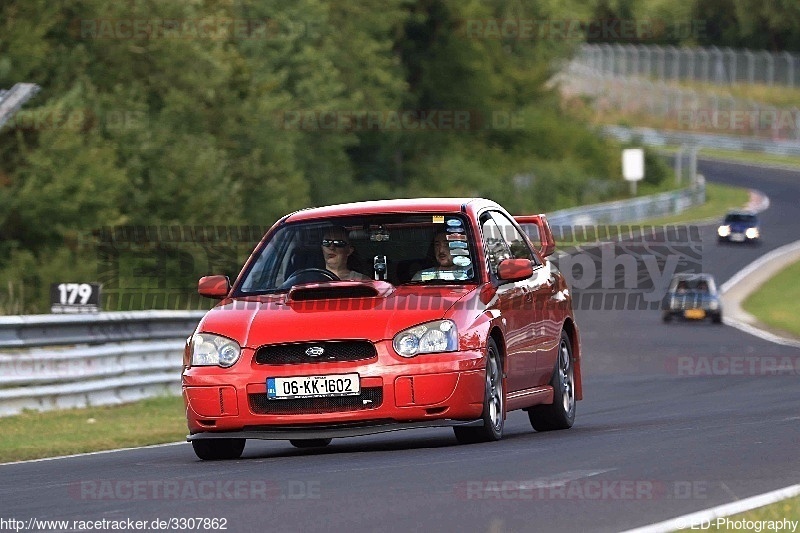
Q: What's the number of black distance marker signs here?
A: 1